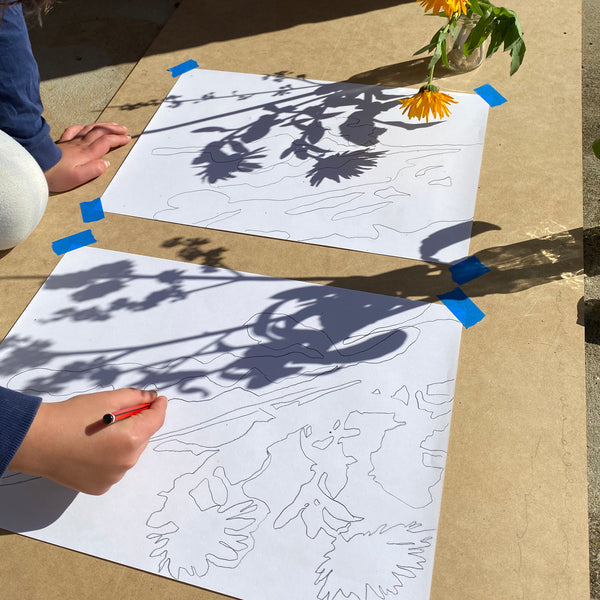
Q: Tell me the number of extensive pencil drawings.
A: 2